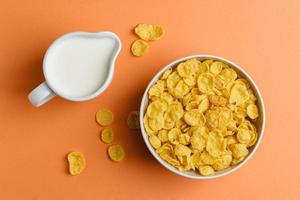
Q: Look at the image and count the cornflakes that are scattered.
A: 7